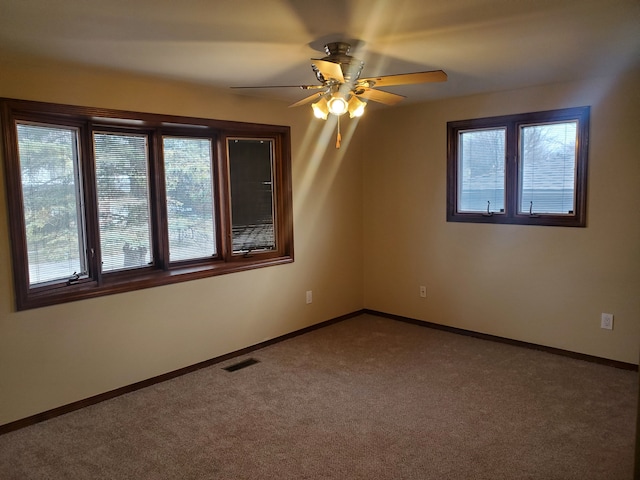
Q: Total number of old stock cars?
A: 0